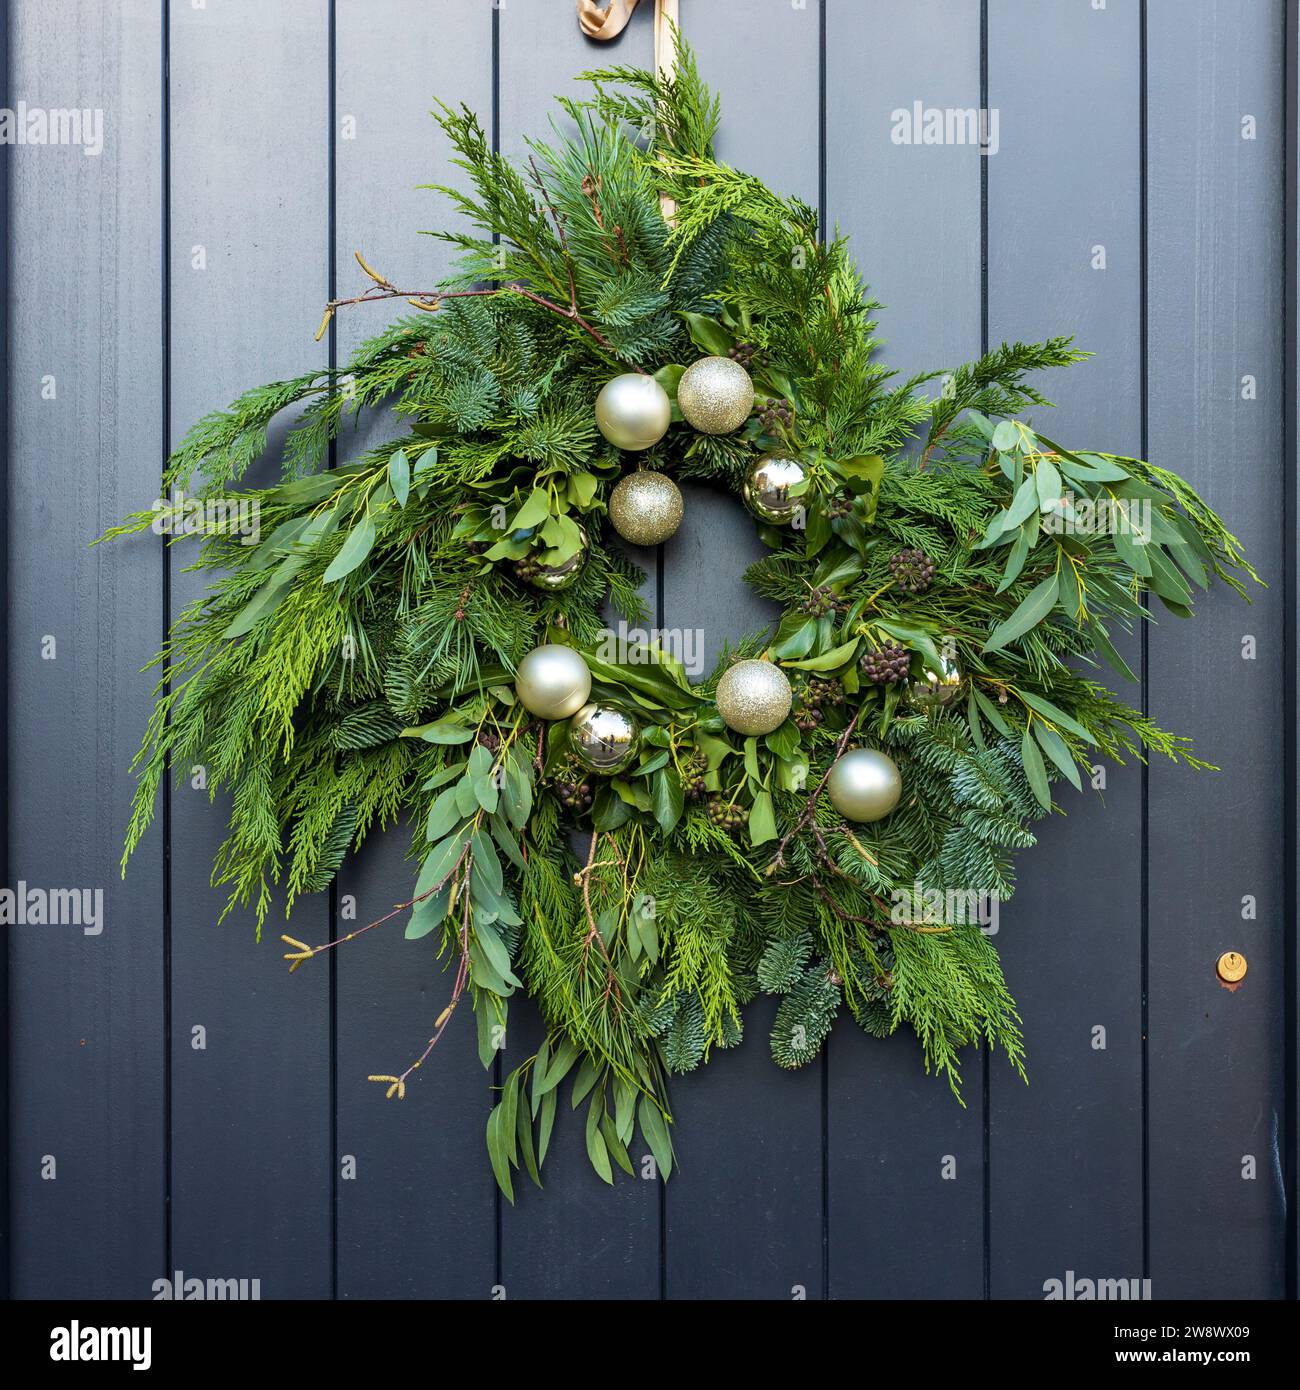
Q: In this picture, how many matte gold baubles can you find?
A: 3